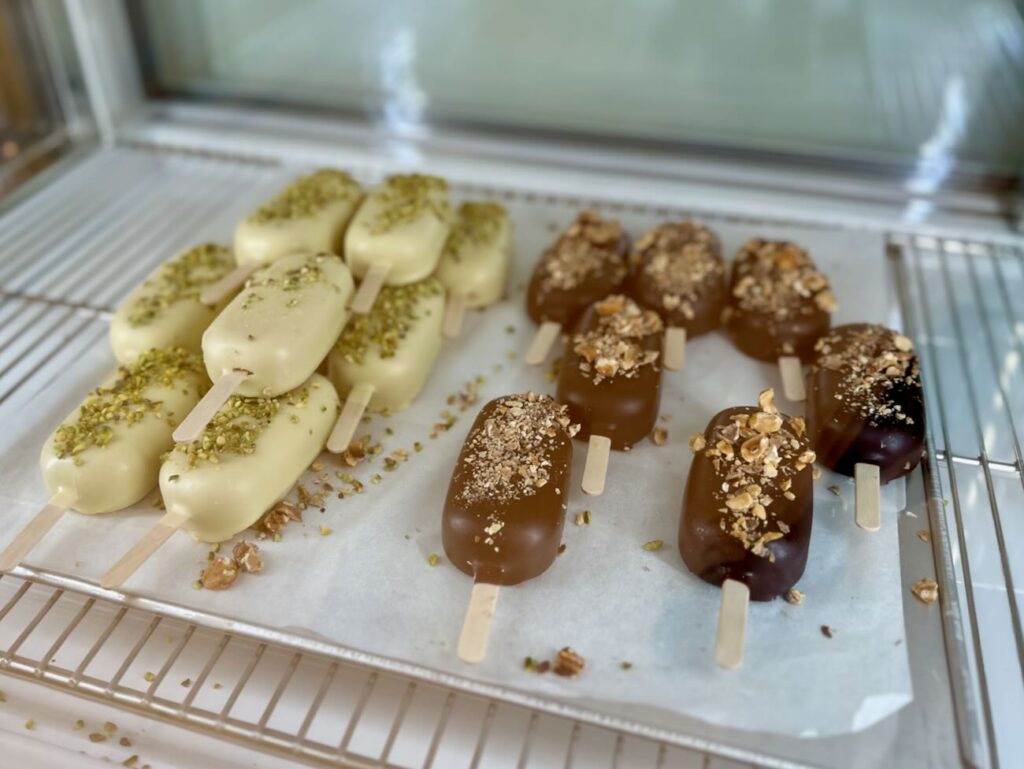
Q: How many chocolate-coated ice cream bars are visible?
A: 7